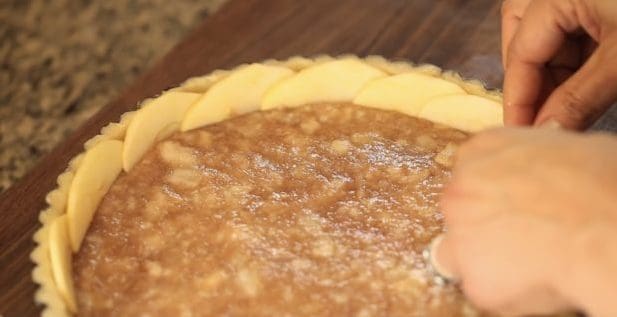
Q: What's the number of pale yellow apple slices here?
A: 7